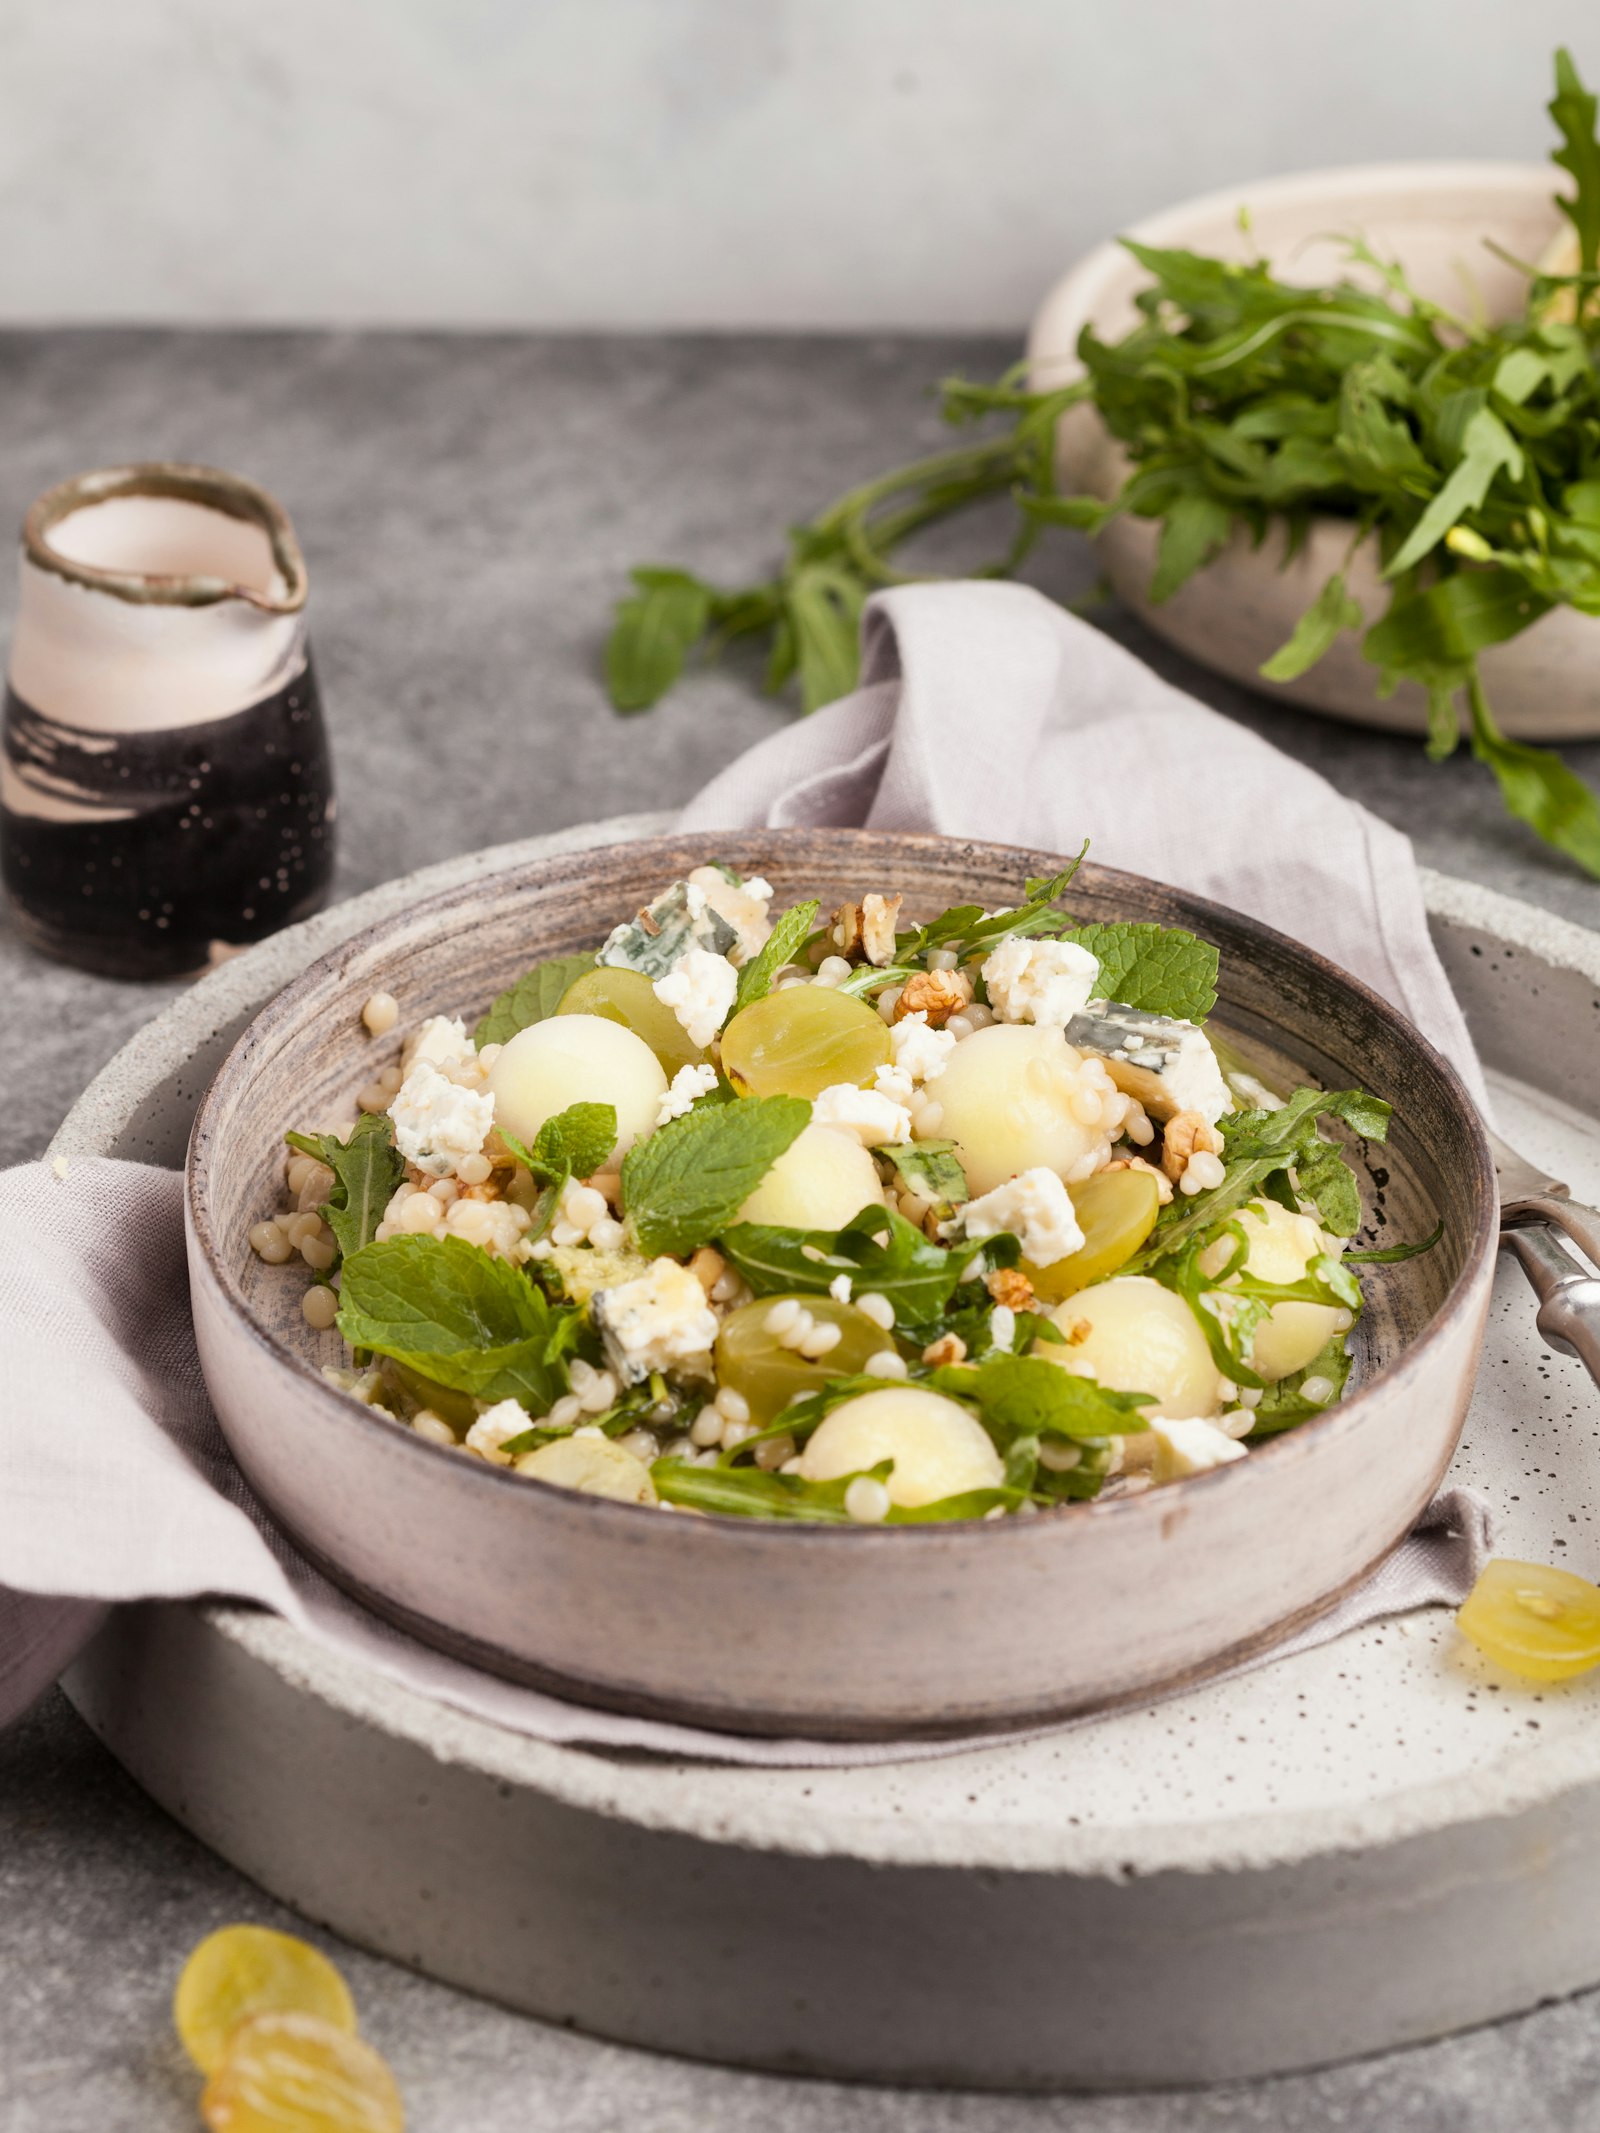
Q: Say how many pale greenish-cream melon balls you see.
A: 6